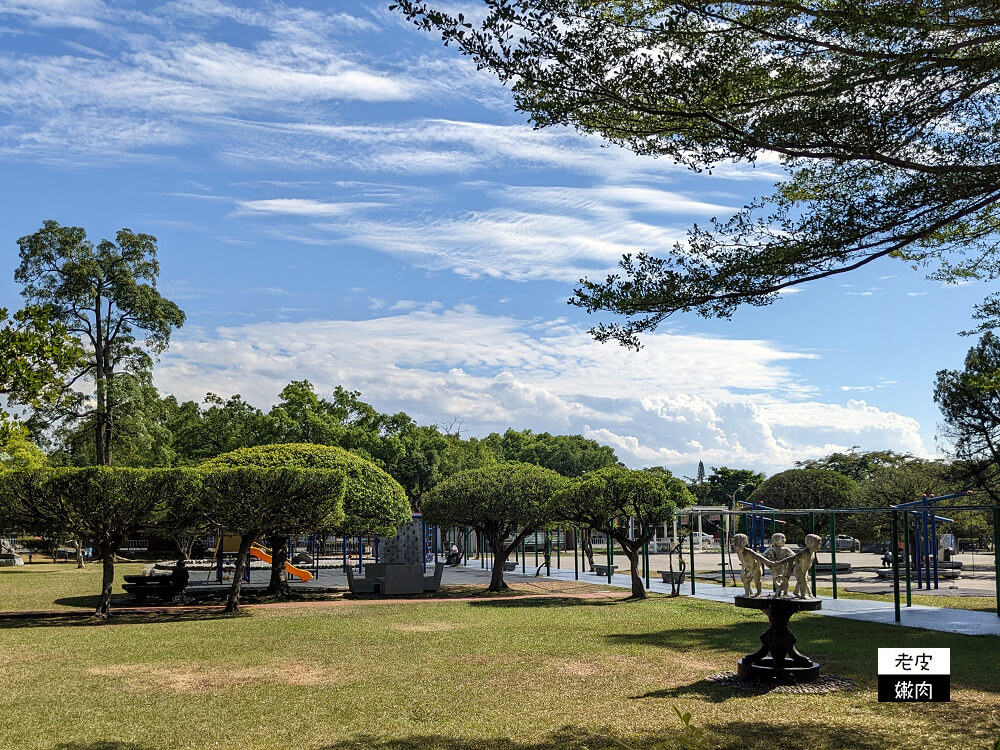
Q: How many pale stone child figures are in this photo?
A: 3